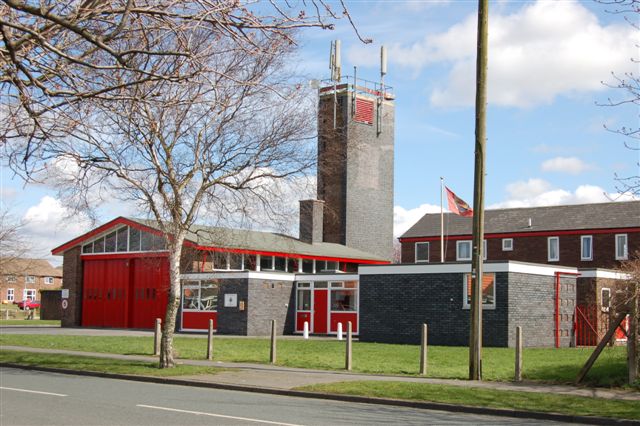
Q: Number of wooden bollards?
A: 6